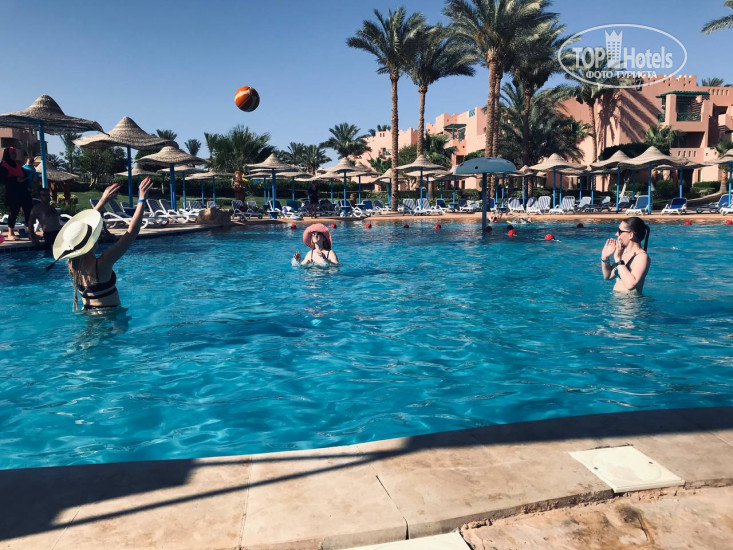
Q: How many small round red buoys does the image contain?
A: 12